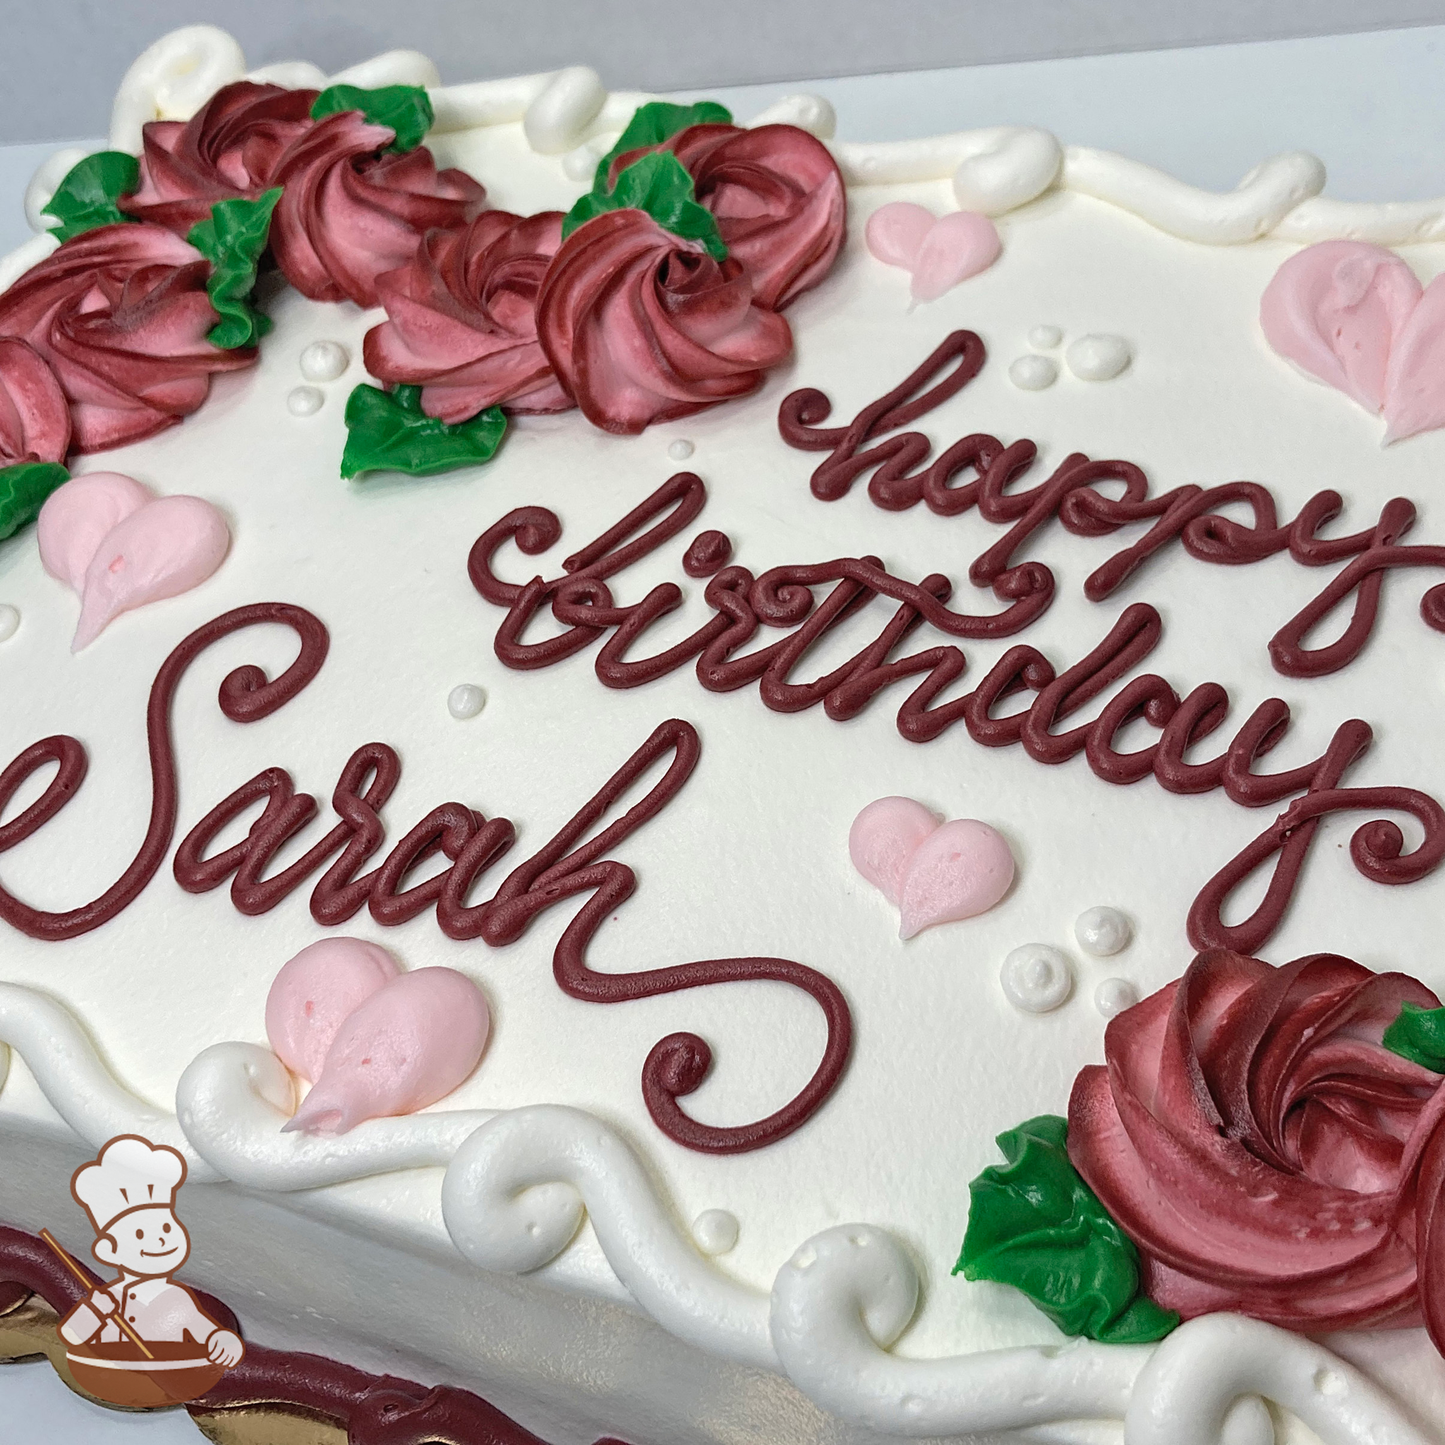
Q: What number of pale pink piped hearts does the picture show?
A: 5